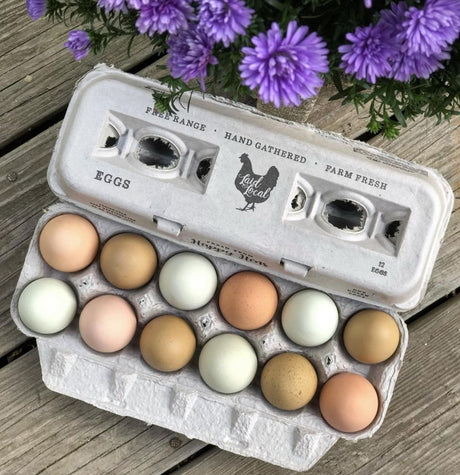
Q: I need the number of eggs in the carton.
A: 12